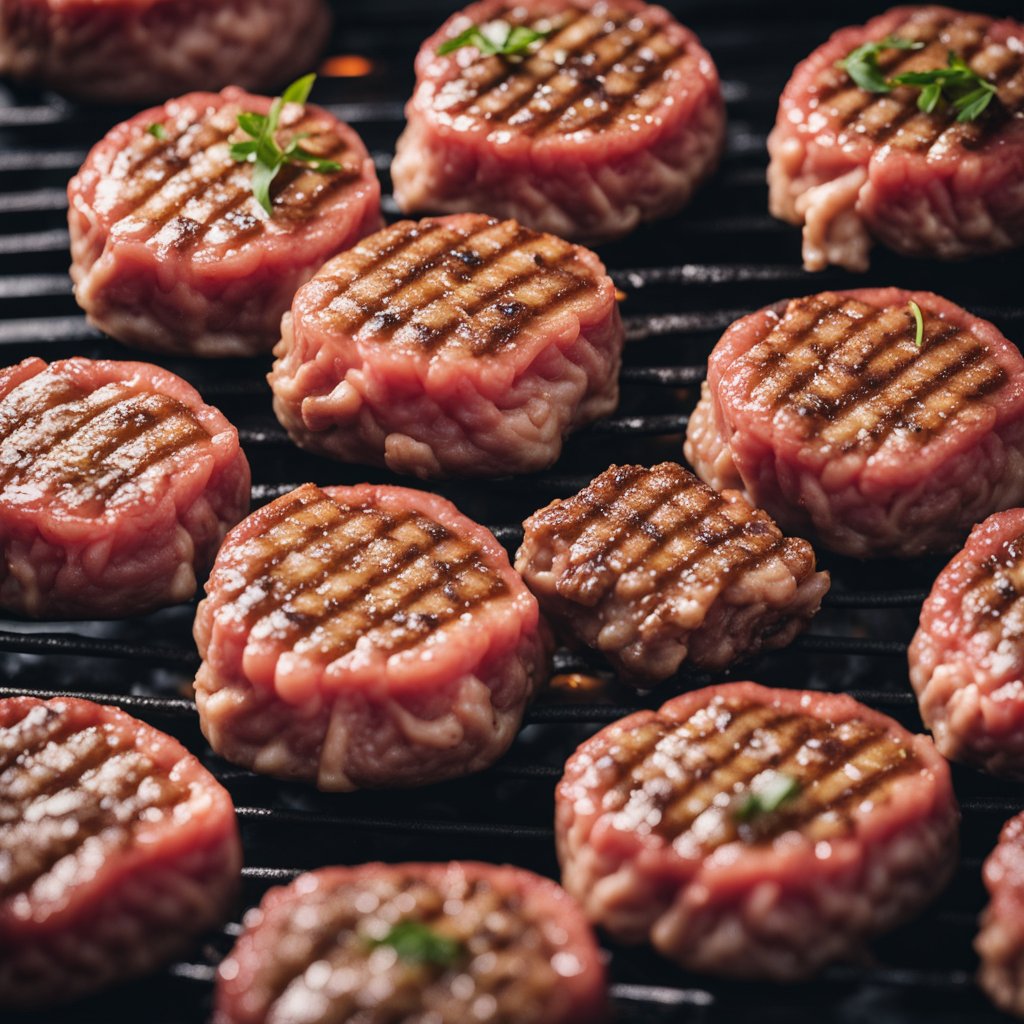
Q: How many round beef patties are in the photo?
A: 13